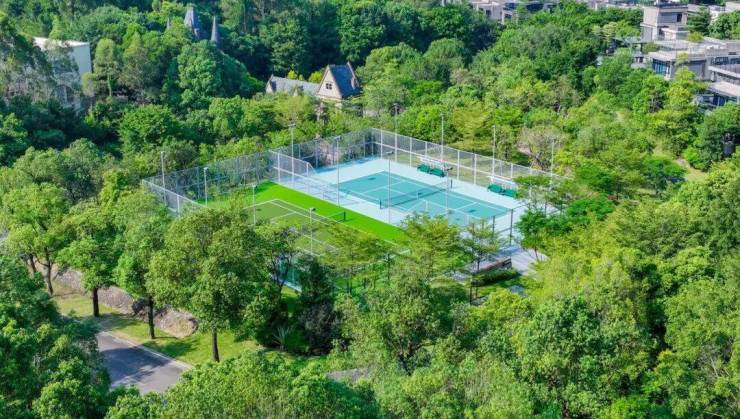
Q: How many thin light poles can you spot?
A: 12